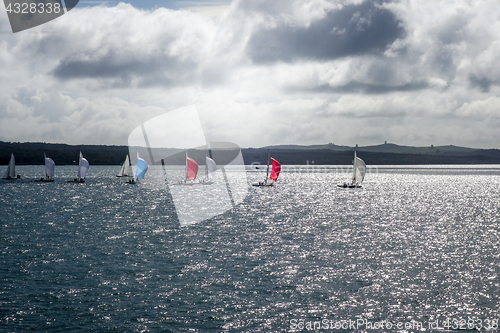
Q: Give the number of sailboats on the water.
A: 9